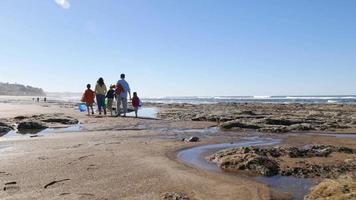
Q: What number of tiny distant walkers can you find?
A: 3